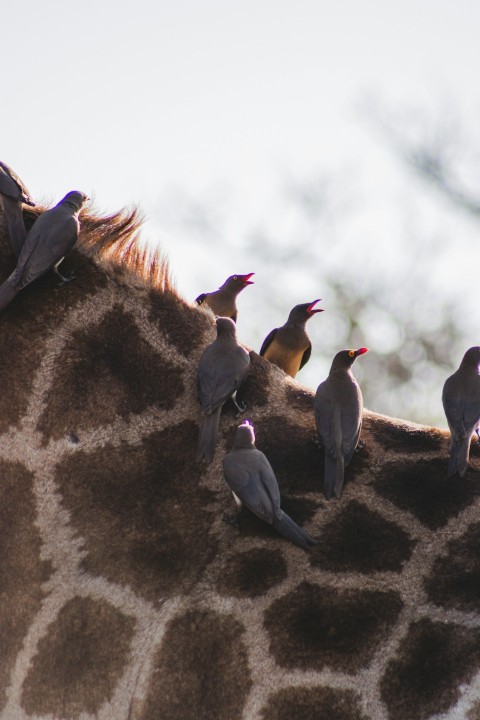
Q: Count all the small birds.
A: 8